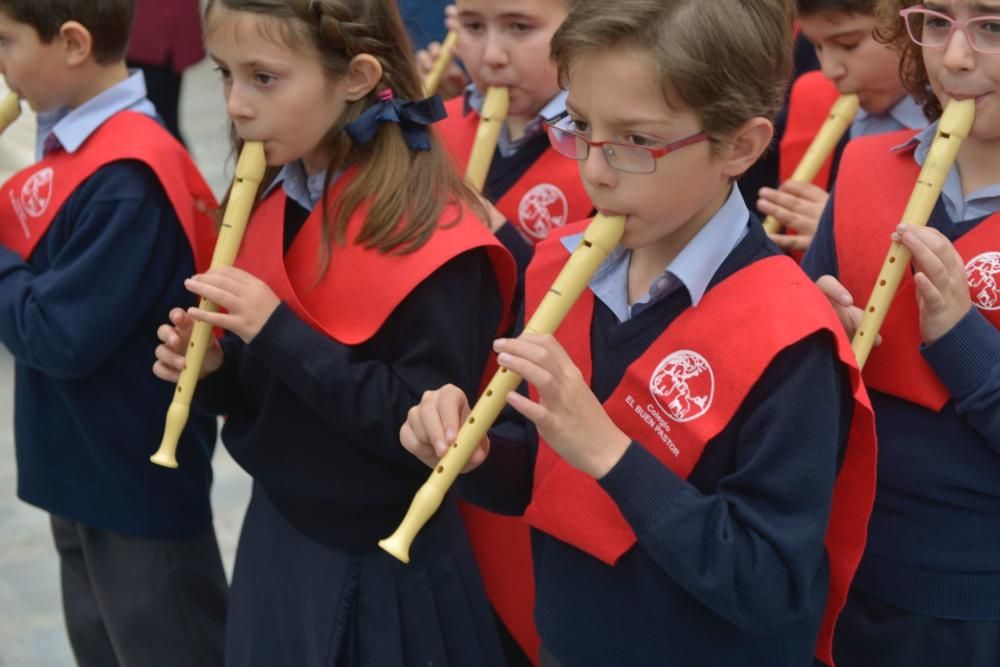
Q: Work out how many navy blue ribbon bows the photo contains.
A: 1